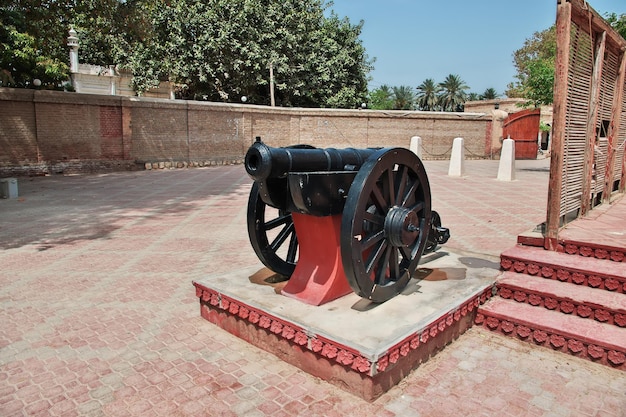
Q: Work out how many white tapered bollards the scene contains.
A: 3